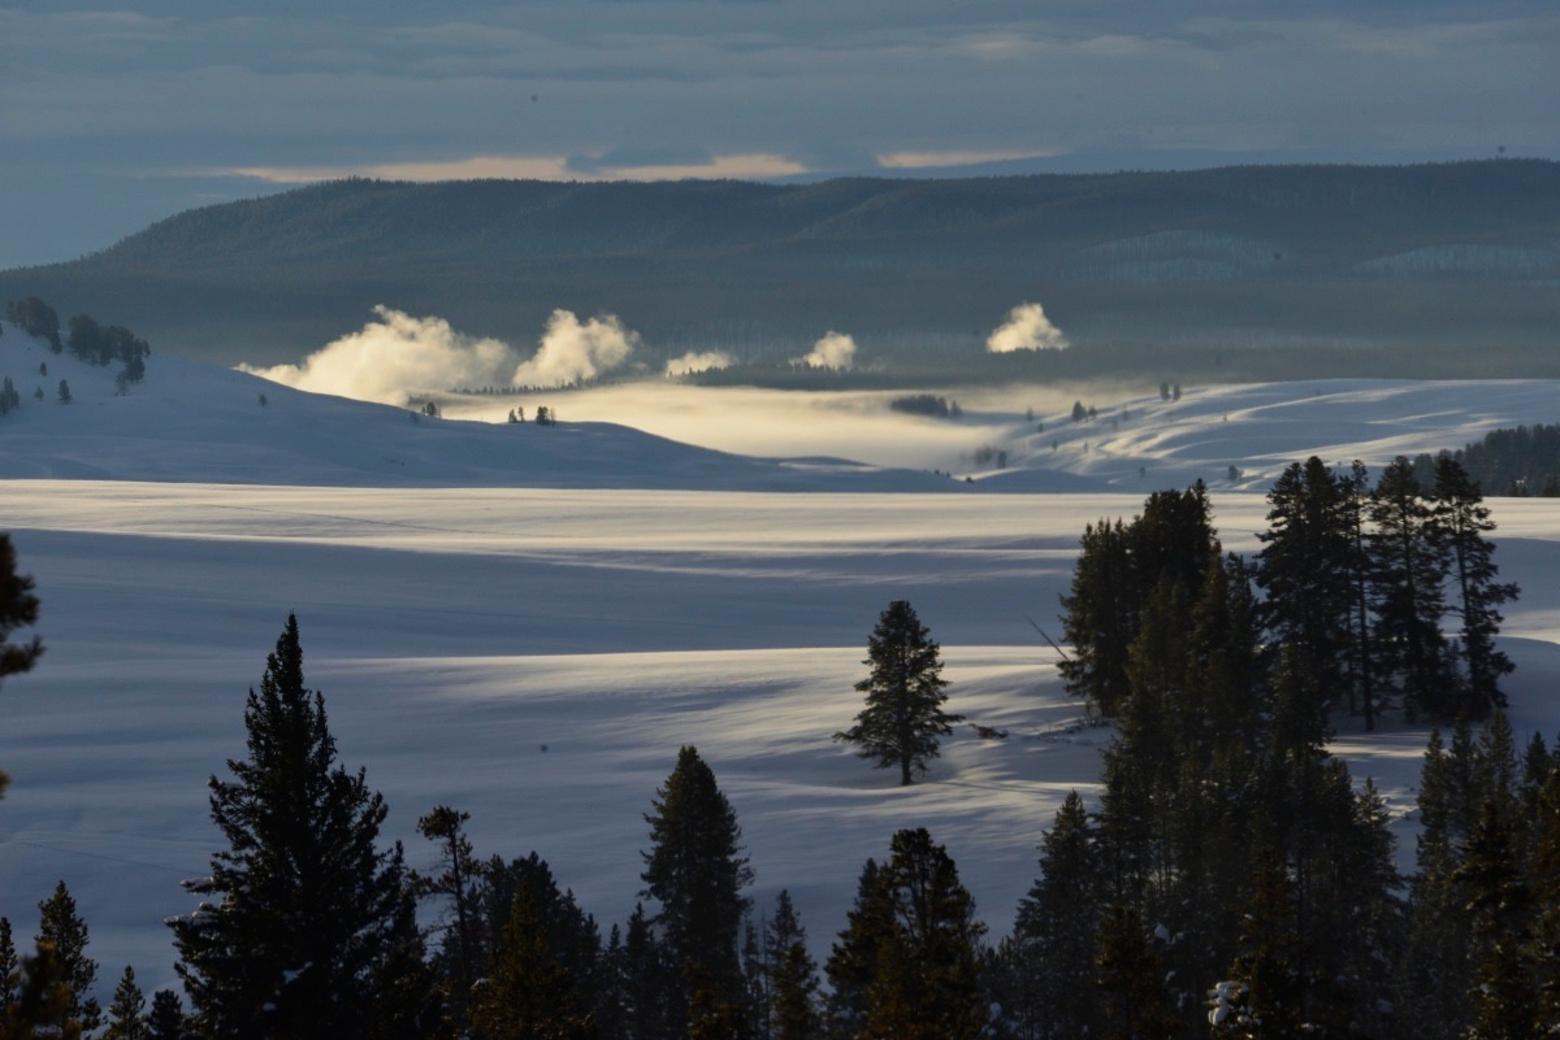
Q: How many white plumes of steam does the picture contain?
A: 5